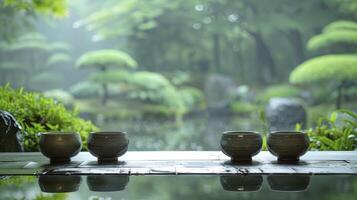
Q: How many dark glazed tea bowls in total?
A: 4